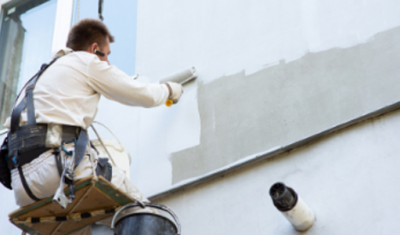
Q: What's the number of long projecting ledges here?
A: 1